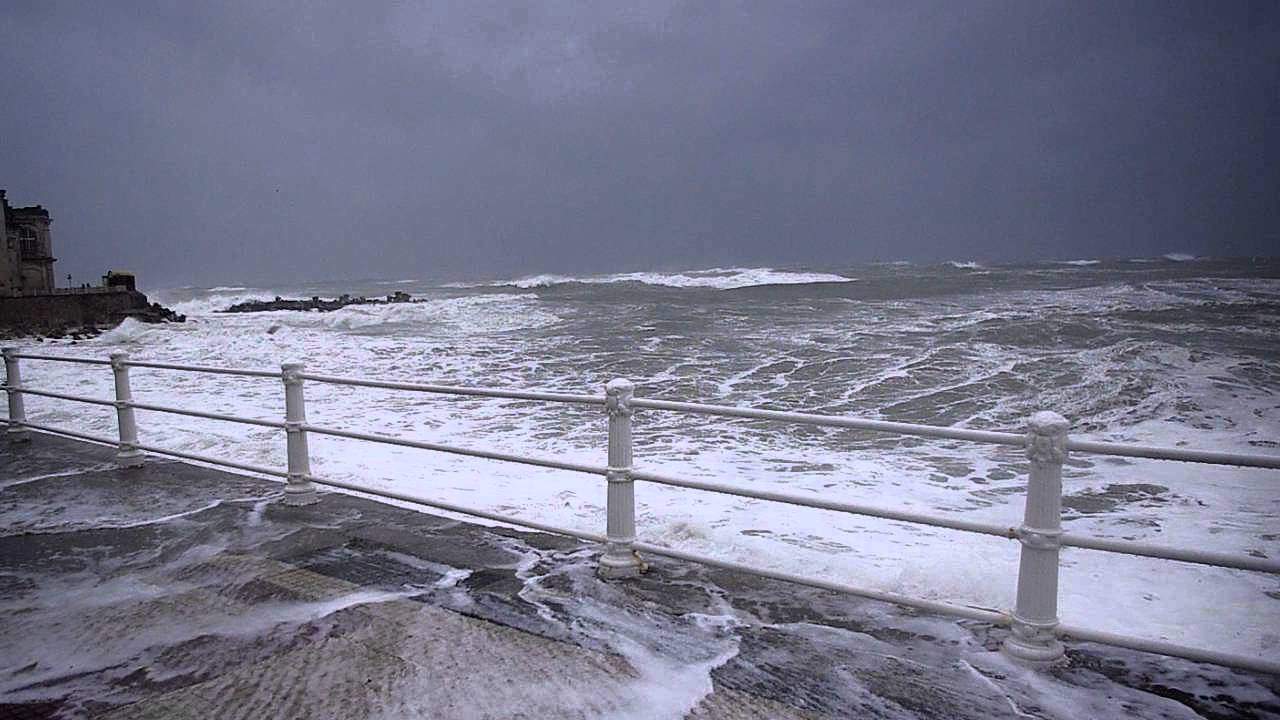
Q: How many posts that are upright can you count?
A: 5